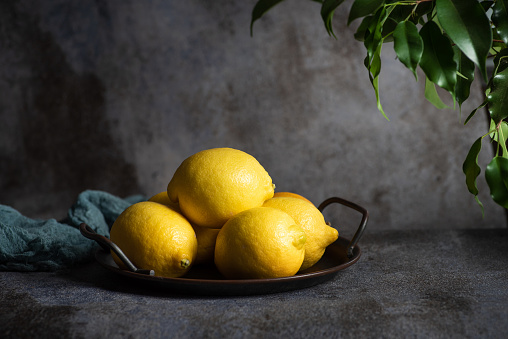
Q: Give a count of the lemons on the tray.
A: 6